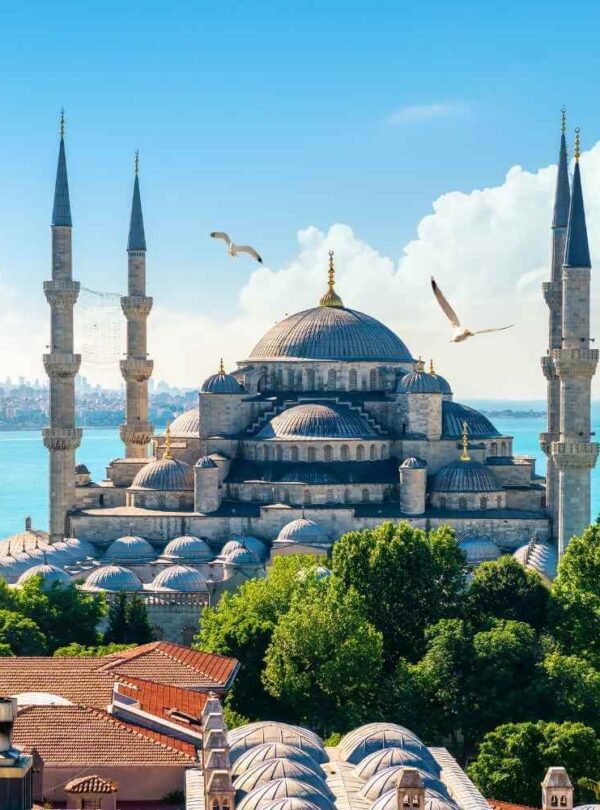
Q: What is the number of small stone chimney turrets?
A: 7